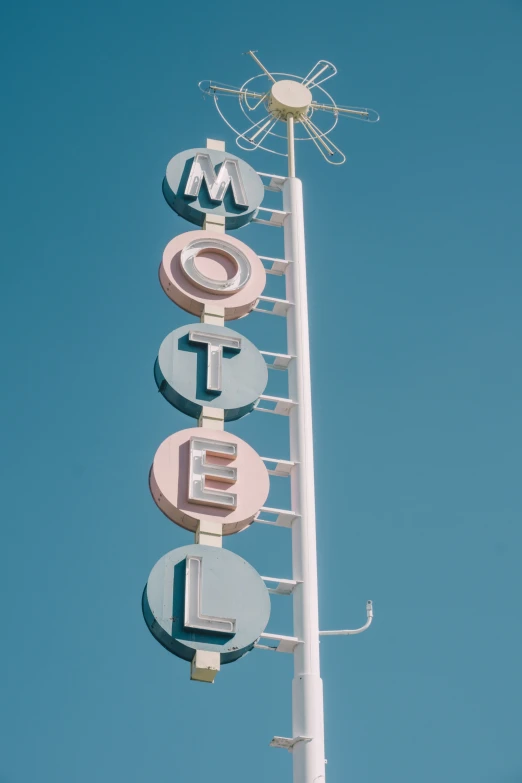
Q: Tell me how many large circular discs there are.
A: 5